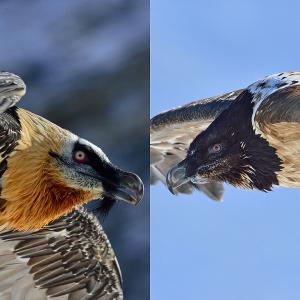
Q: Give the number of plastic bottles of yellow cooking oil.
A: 0